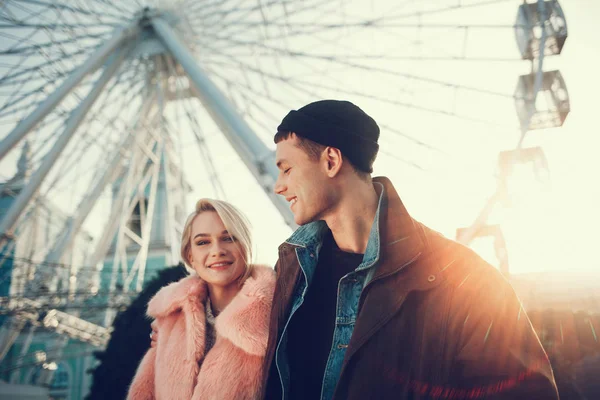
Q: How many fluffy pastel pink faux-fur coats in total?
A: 1